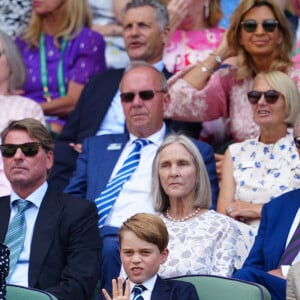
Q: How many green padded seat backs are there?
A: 2